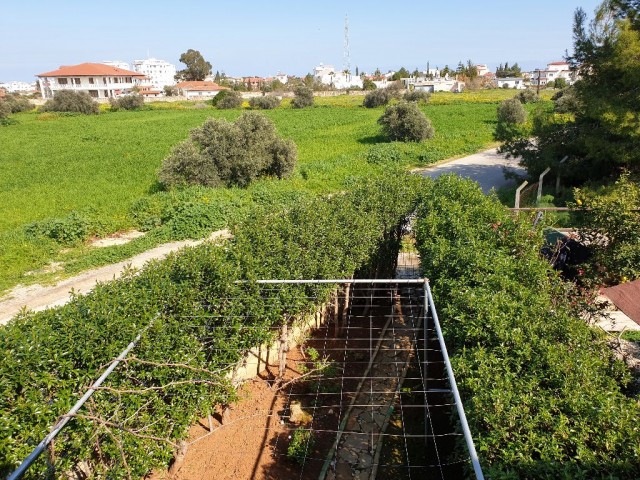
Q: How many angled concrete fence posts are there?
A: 3